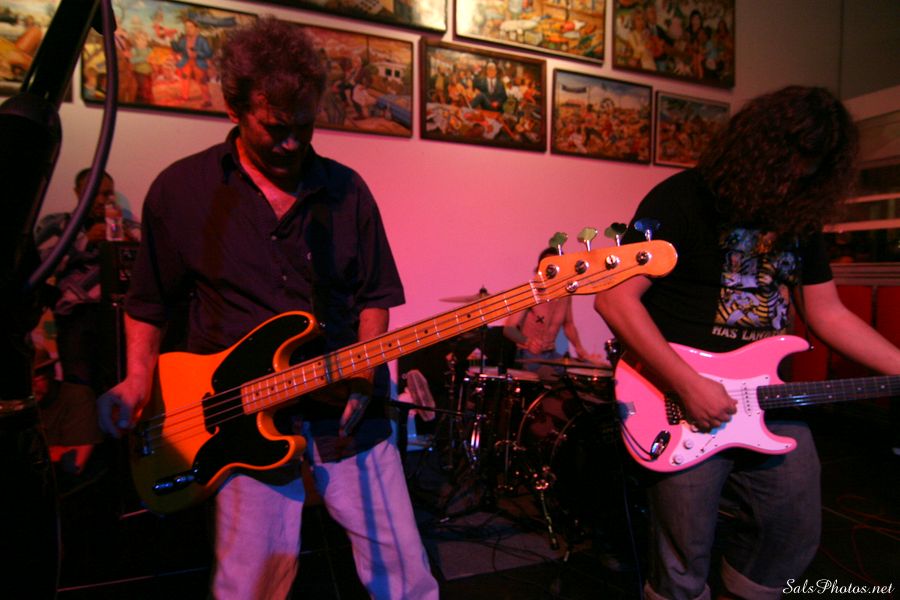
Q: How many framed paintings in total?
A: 9